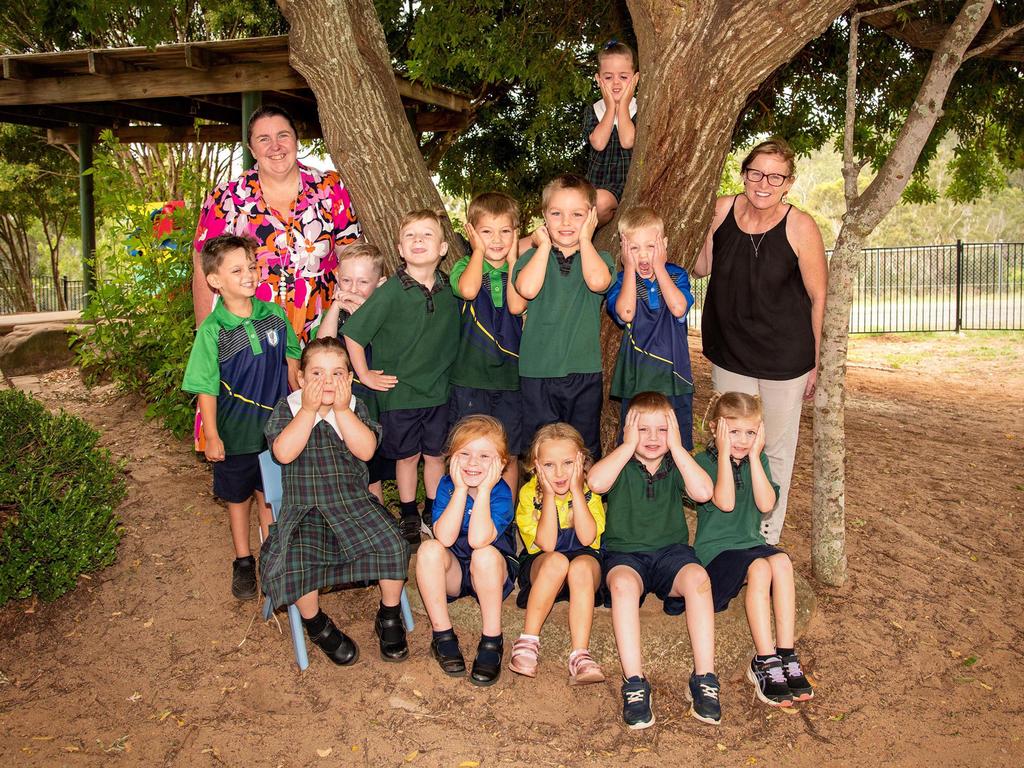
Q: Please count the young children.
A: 12